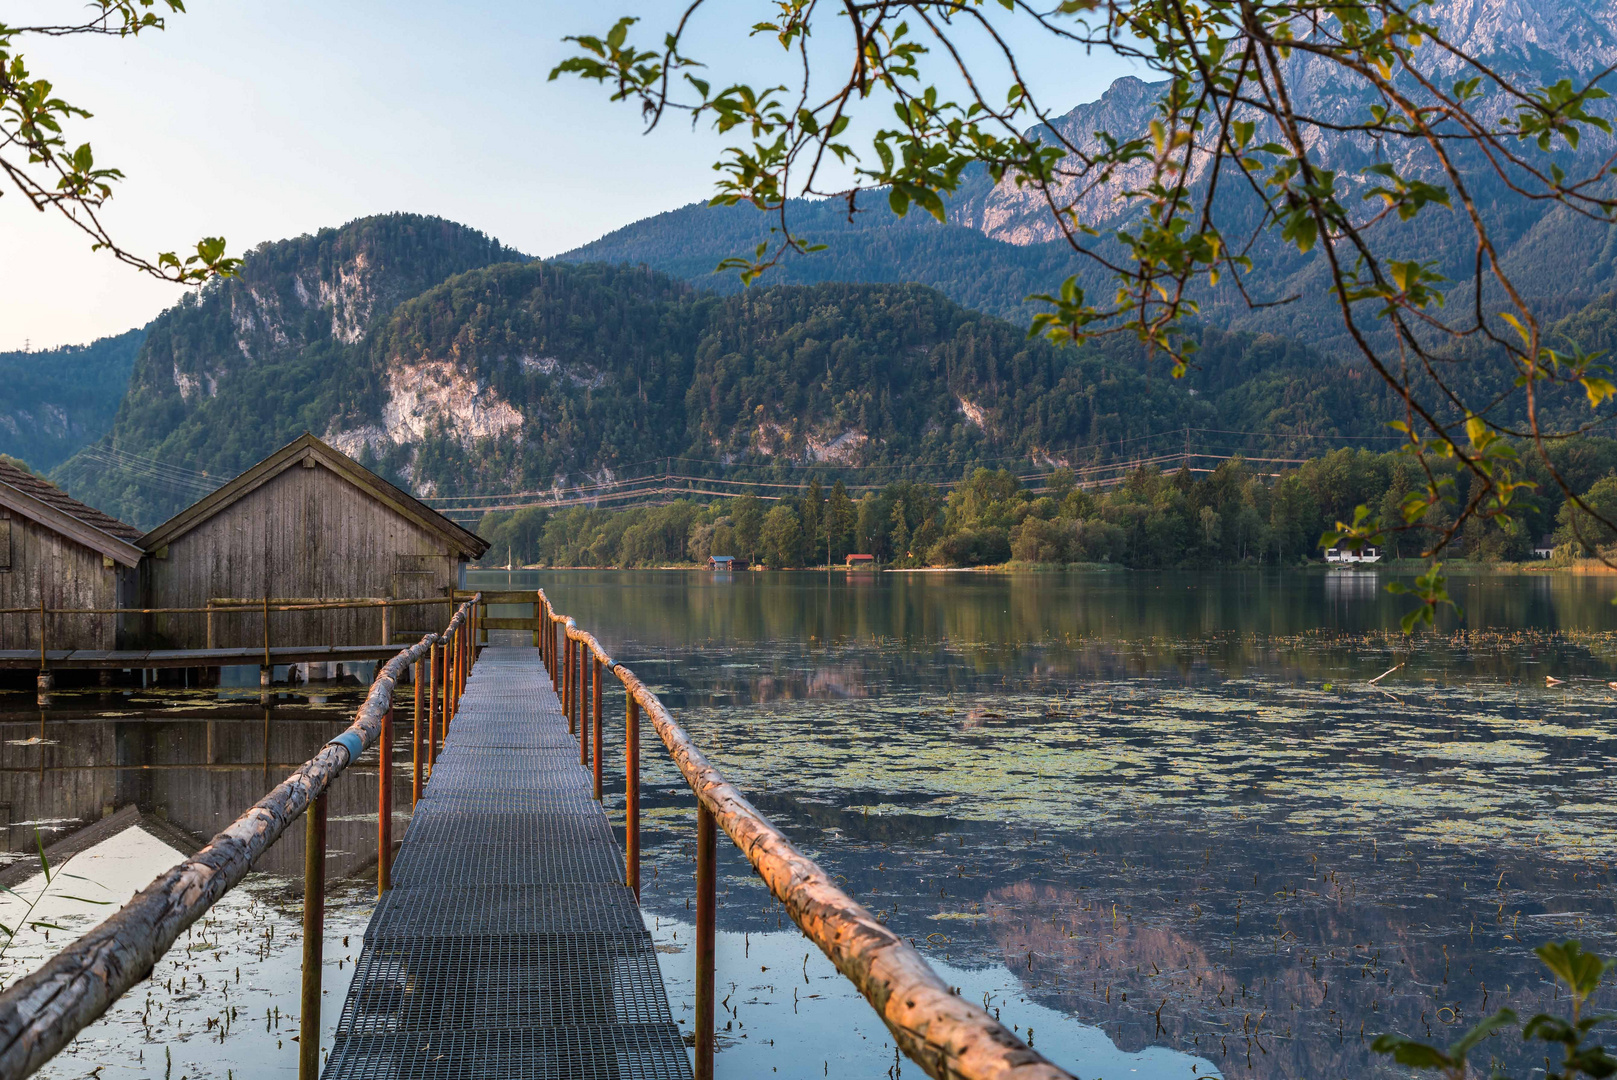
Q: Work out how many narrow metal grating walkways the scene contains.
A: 1